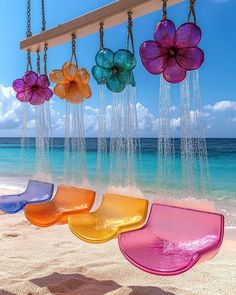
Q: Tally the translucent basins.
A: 4